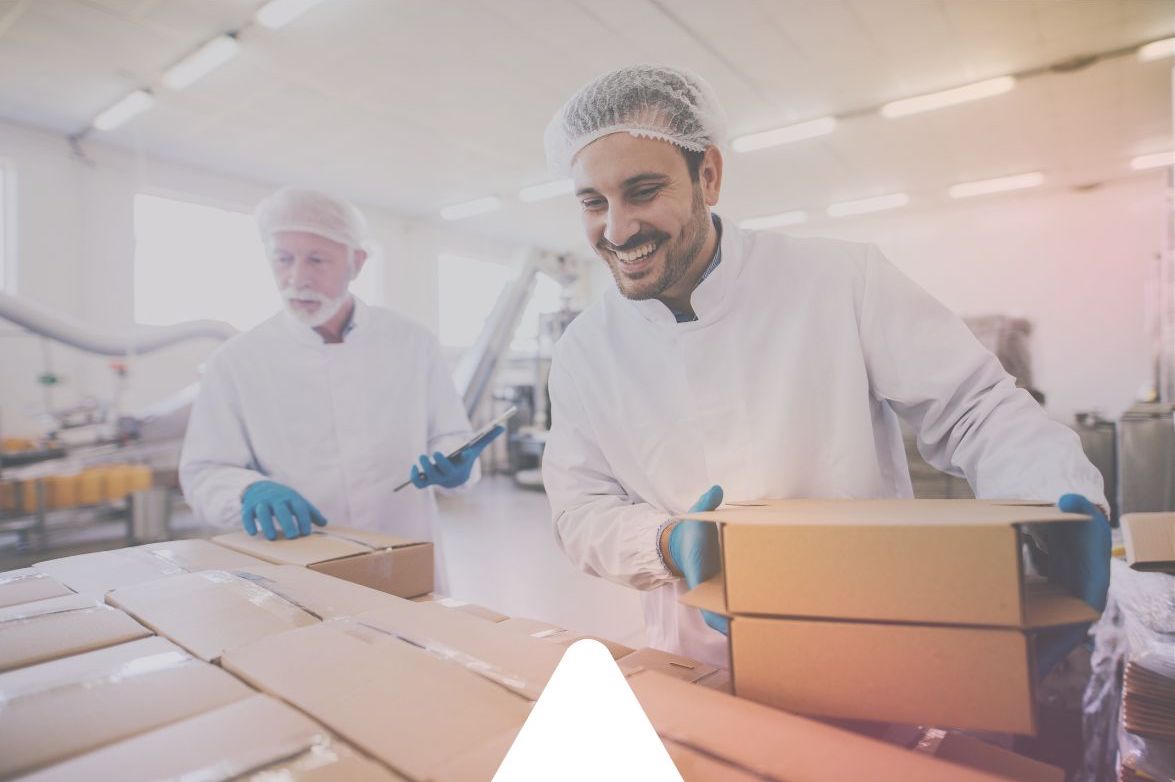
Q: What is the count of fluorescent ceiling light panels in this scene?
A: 12